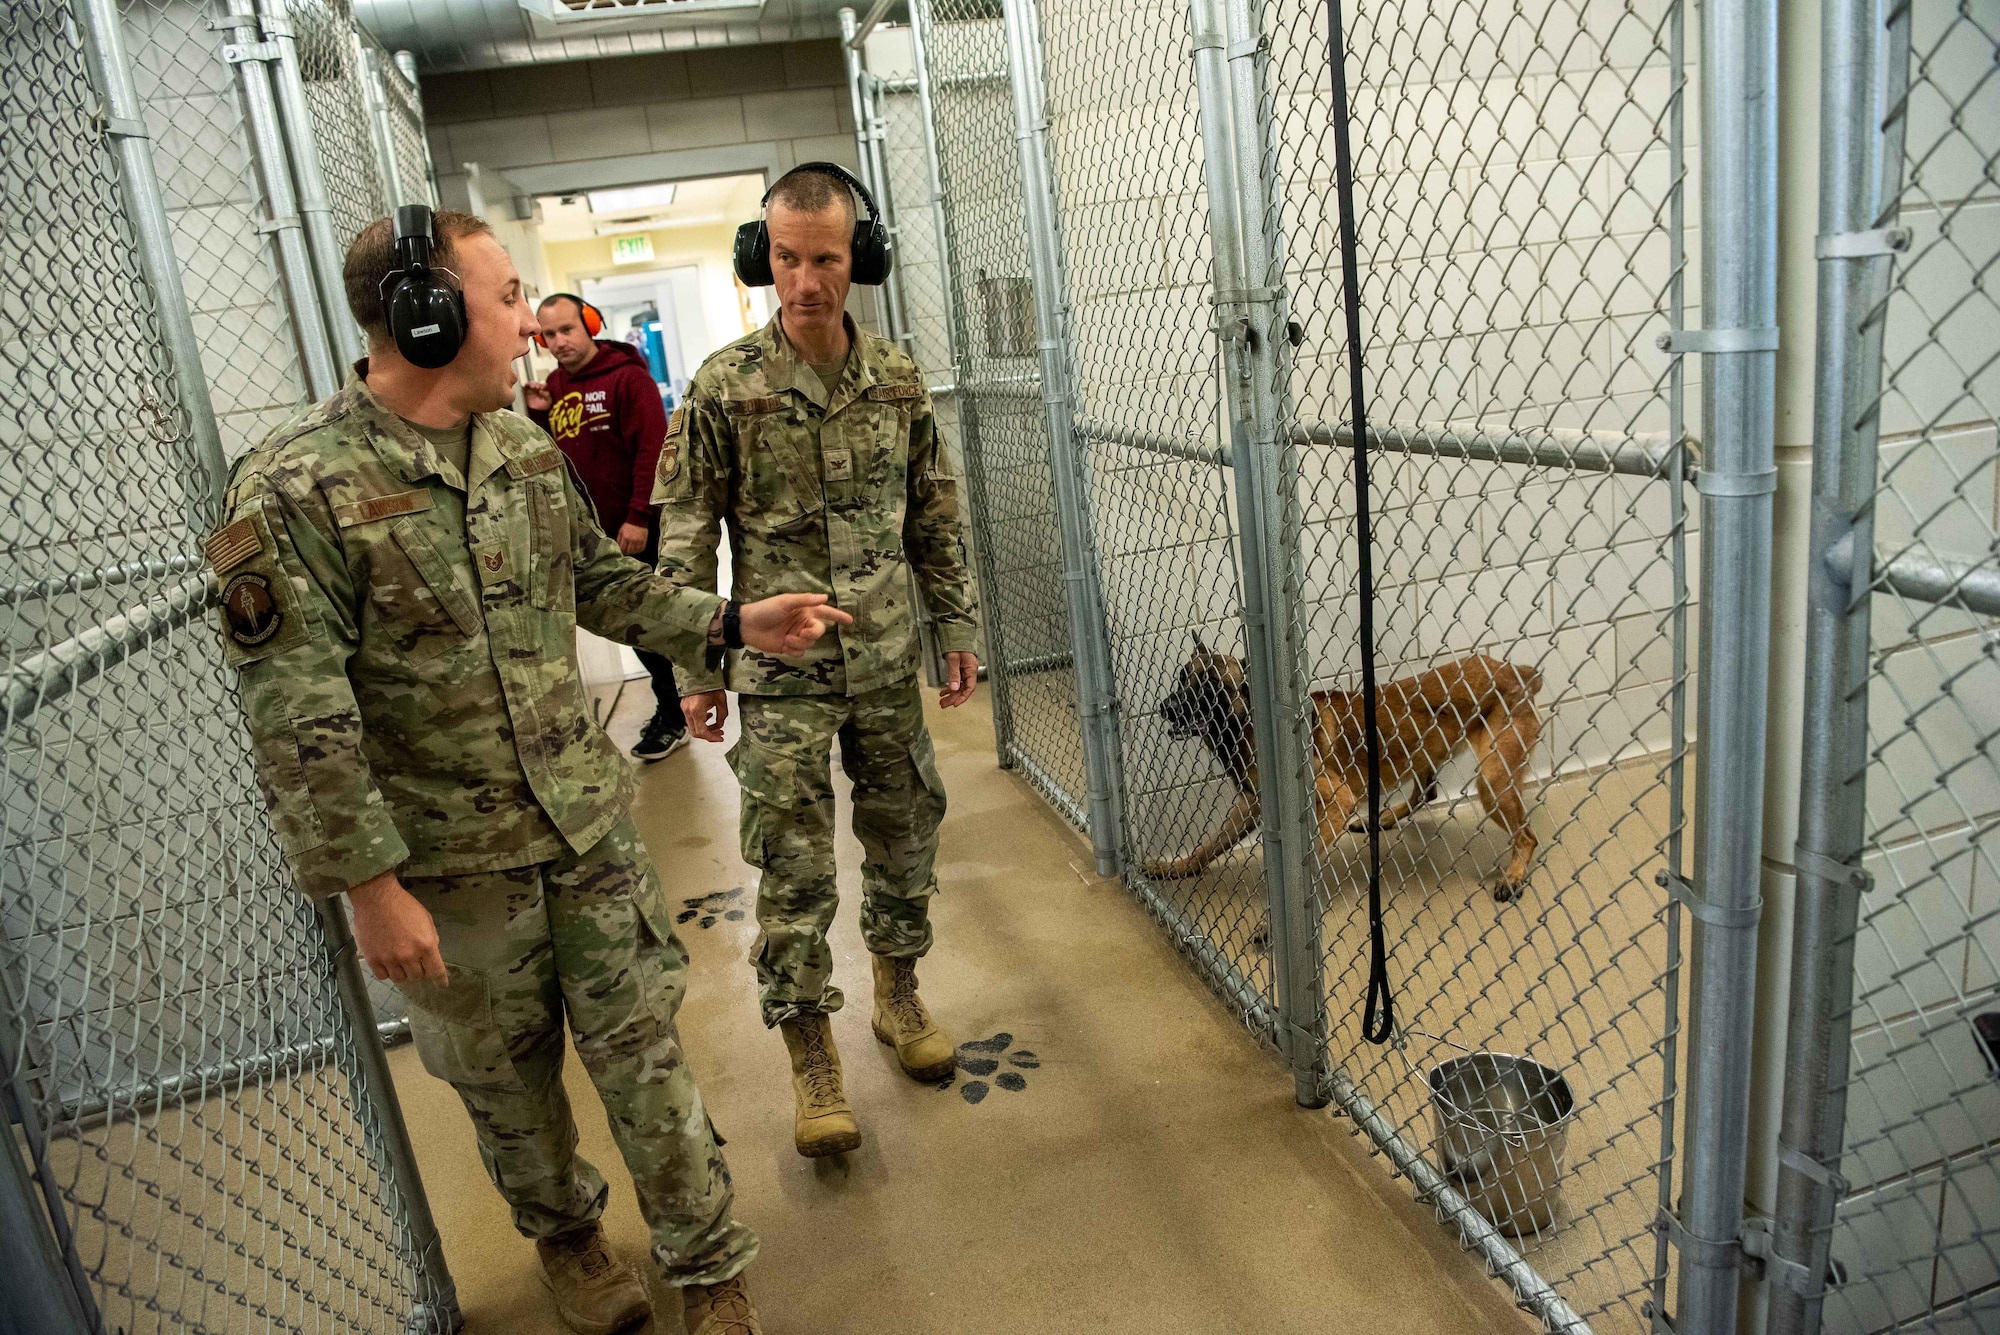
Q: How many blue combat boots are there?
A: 0